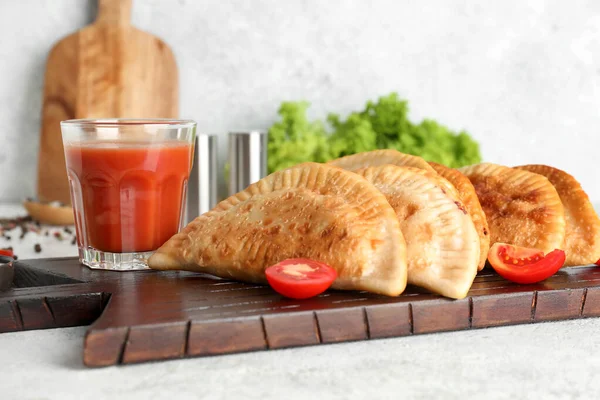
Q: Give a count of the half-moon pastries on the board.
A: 6